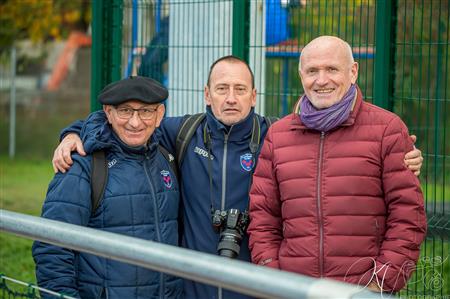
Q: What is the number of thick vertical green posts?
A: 3